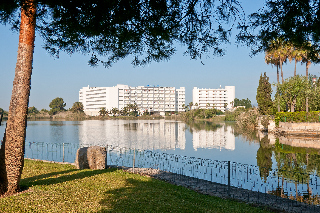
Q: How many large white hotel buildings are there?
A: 2